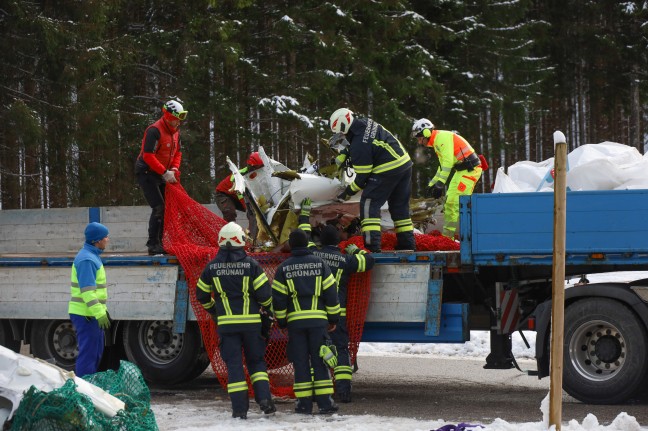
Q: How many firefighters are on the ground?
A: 3